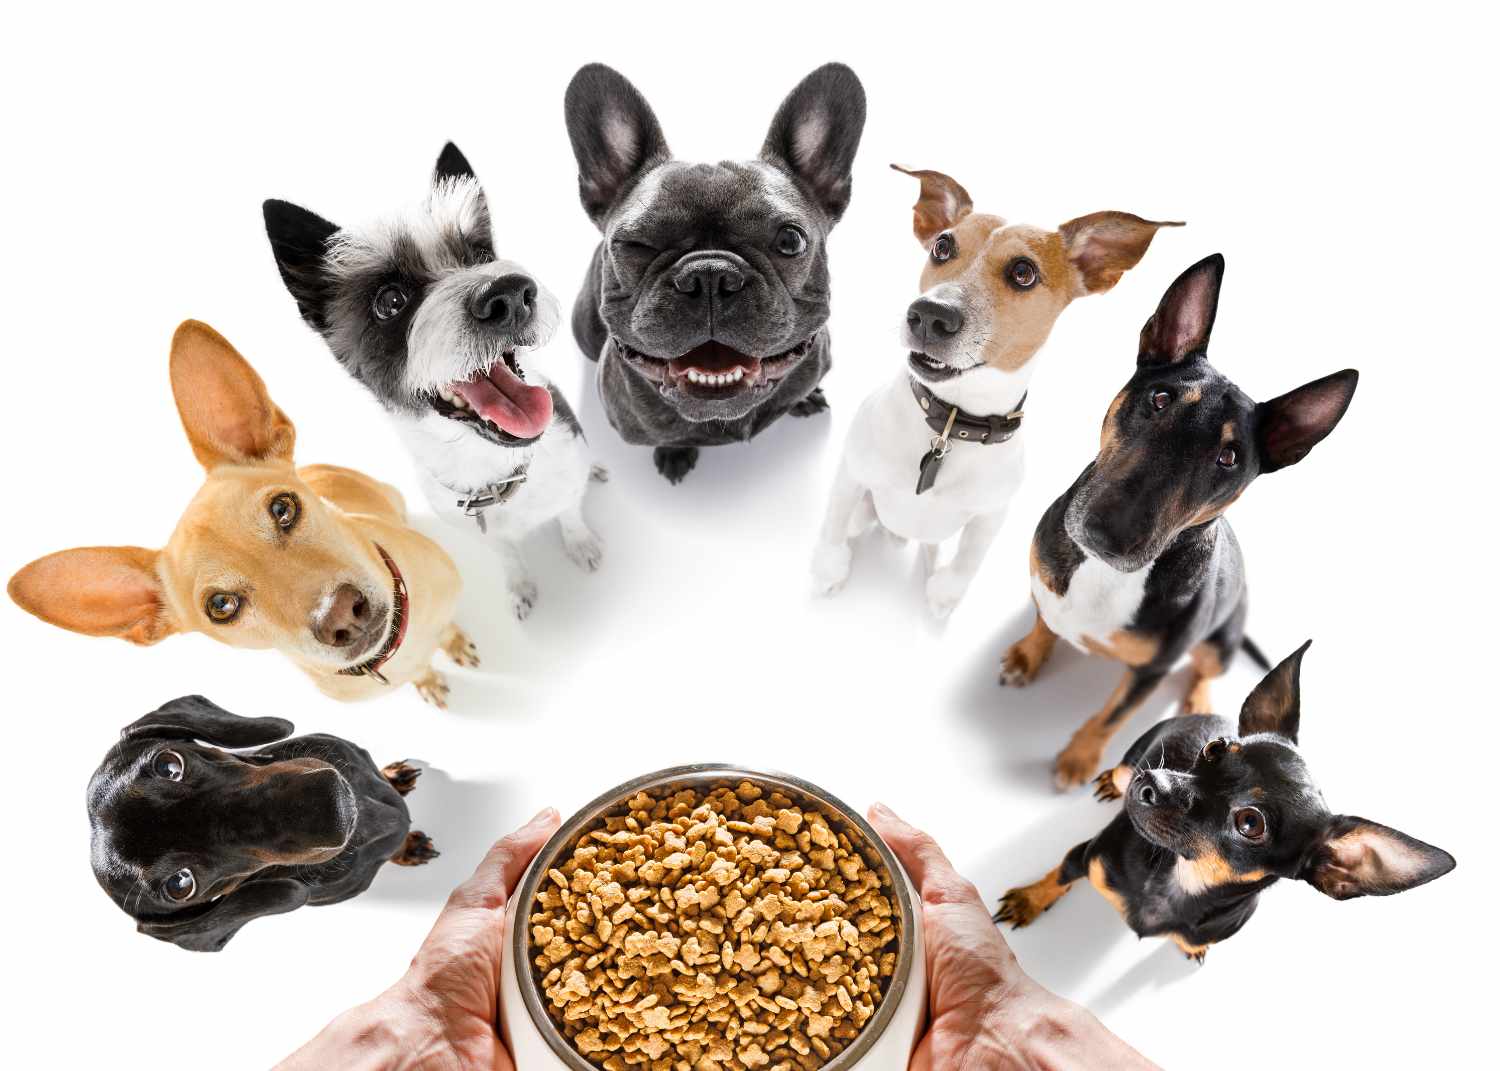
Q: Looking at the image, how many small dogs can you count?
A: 7